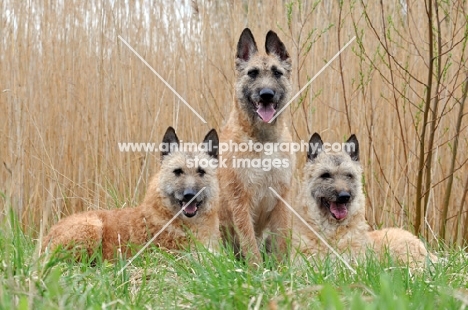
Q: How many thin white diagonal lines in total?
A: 4